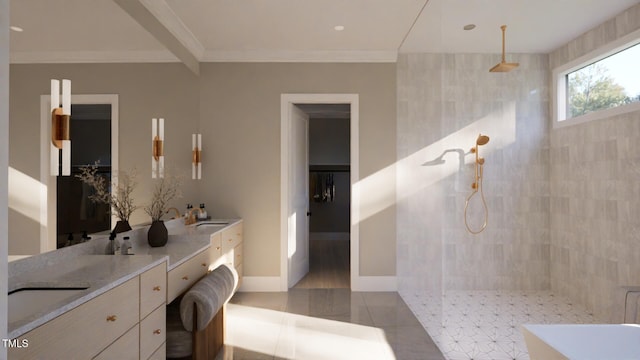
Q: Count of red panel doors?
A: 0